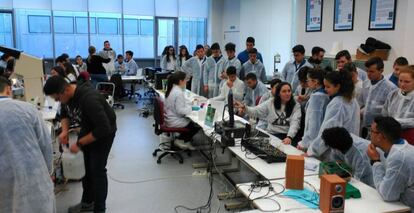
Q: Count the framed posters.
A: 3